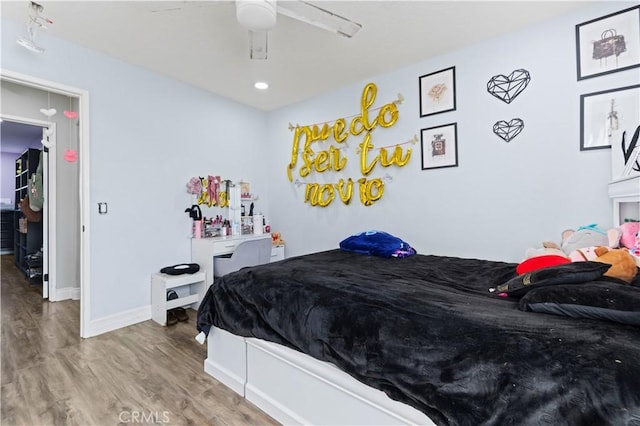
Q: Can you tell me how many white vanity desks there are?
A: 1